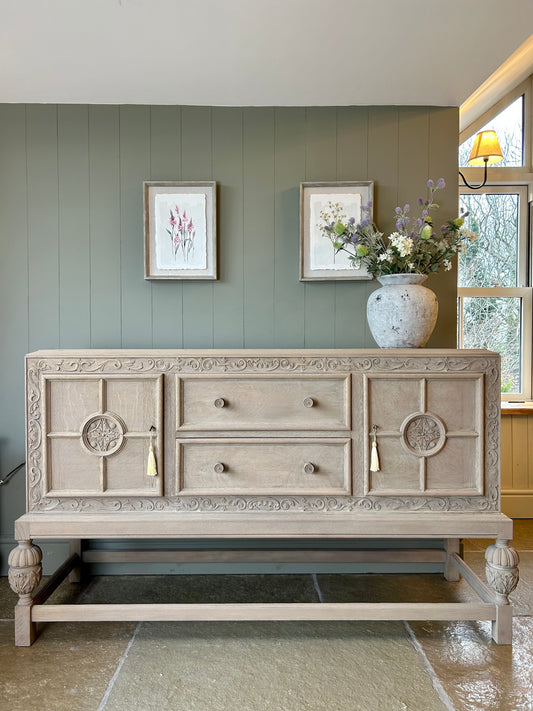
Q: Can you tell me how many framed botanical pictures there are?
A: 2